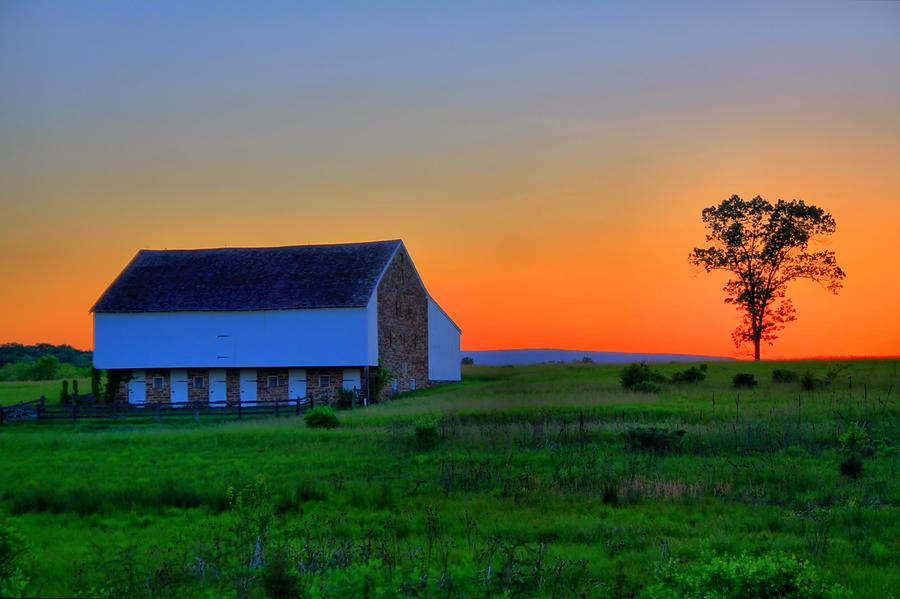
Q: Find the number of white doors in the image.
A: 6